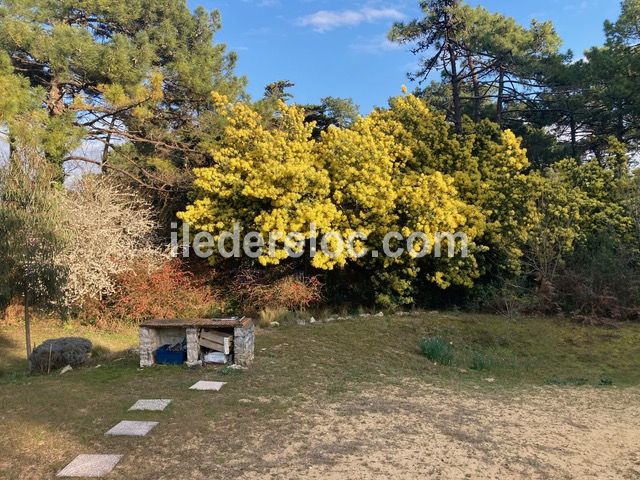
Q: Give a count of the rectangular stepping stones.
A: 4